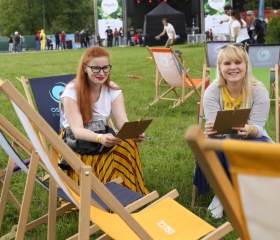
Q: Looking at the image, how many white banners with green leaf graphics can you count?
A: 2